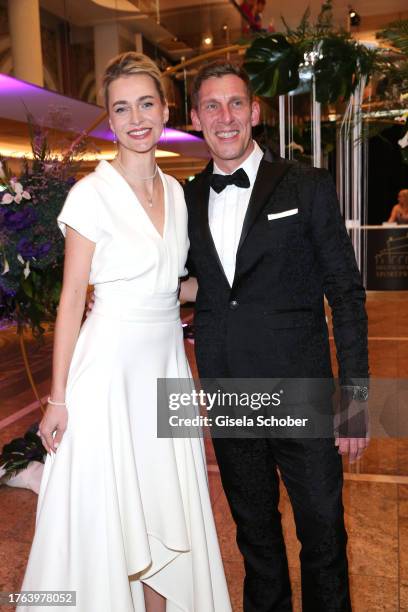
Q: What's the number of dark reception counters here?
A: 1